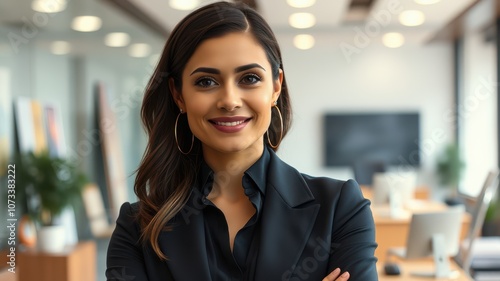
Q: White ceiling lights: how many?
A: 12